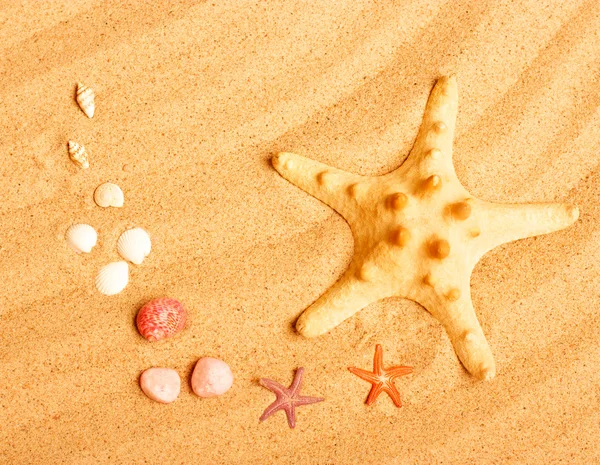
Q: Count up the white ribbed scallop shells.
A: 3